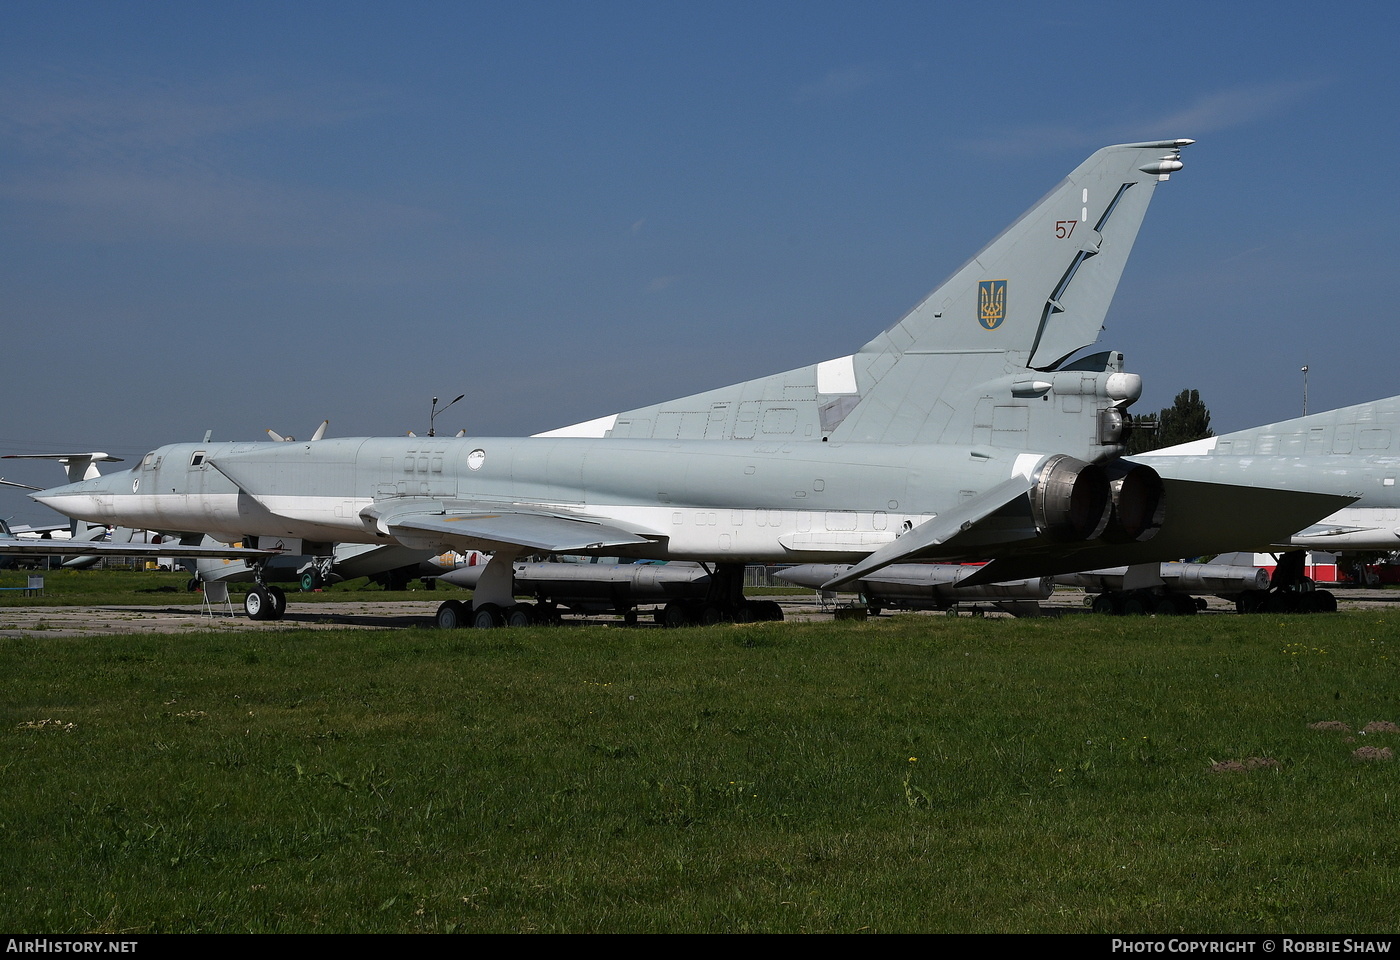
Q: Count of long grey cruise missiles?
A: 3